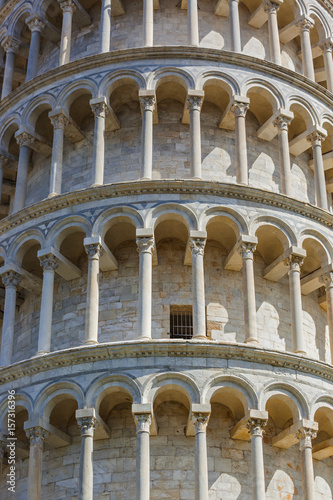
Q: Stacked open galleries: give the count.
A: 4